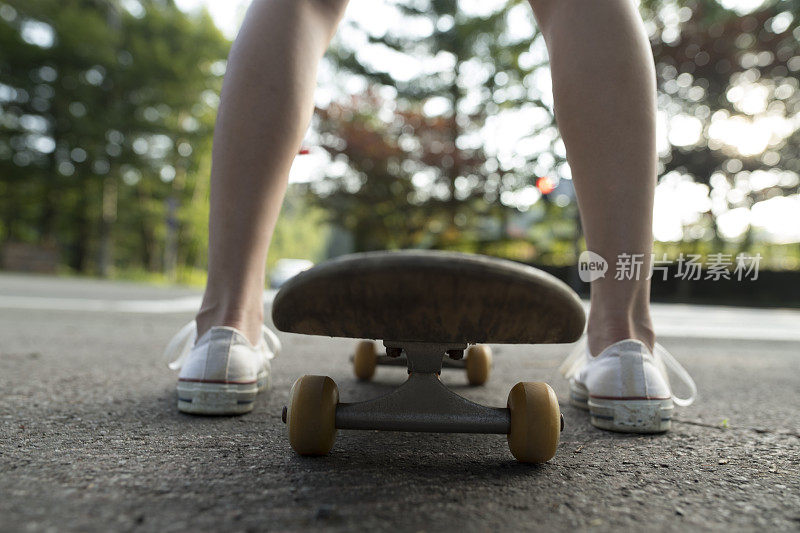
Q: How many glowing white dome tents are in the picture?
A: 0